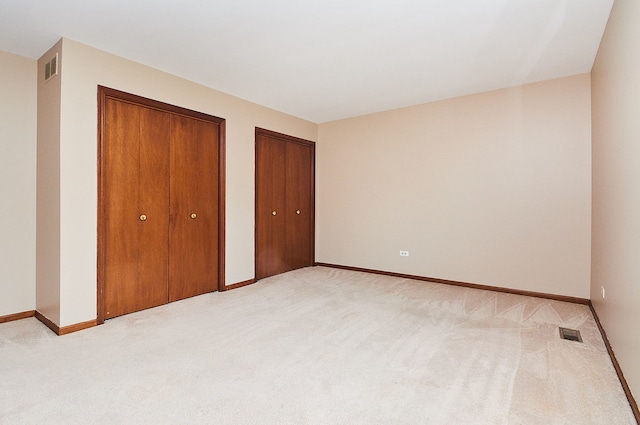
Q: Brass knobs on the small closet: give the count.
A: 2